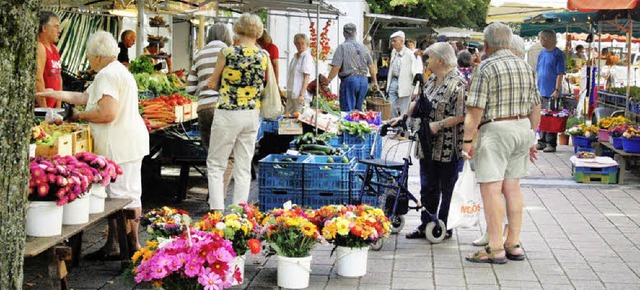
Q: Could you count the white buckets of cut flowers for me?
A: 6